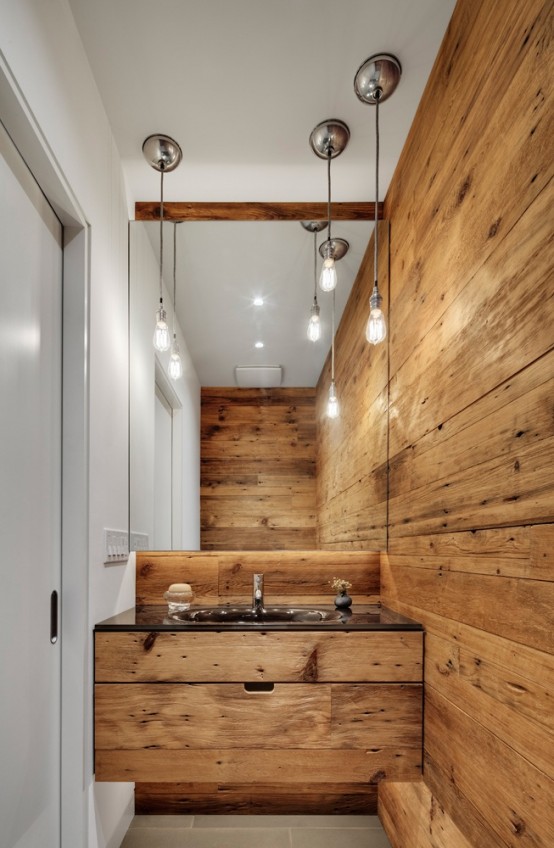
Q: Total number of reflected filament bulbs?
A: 3